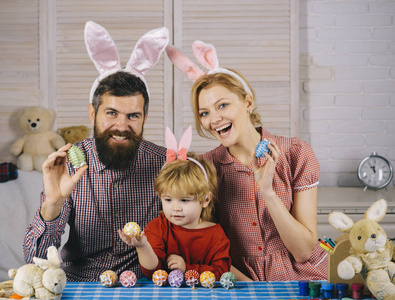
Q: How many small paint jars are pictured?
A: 5